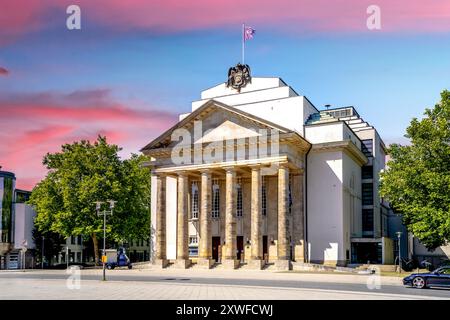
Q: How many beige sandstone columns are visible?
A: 6